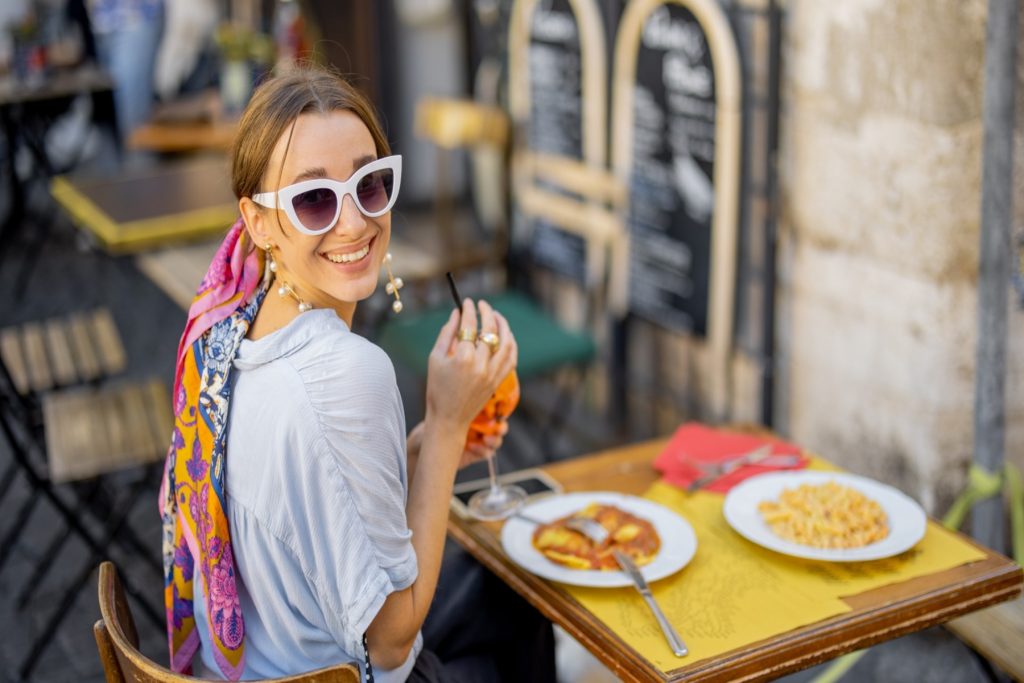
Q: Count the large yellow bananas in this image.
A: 0